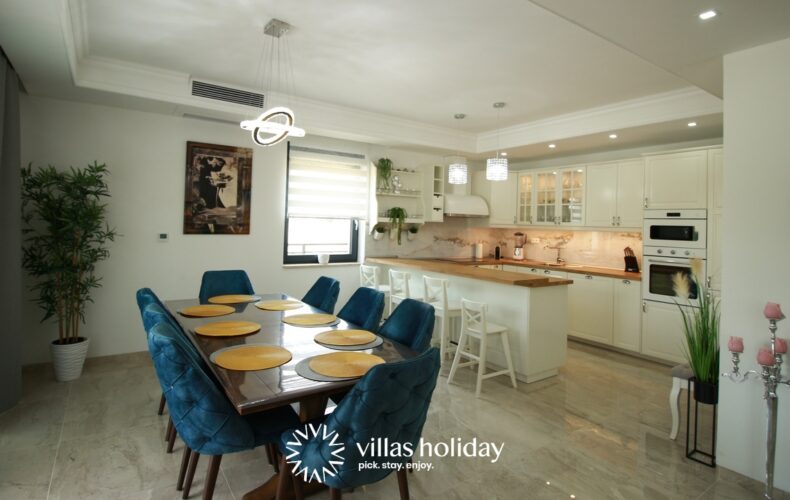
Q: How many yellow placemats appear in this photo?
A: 8